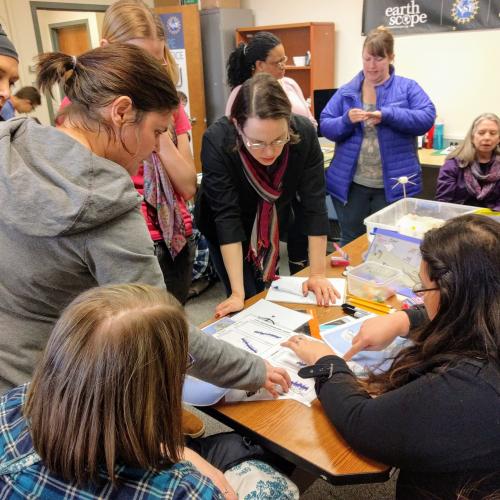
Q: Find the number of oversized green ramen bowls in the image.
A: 0